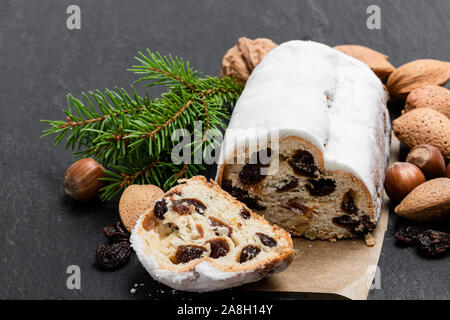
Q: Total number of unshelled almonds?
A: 6